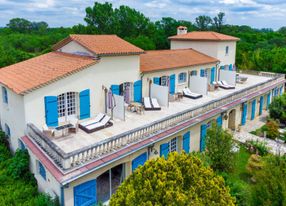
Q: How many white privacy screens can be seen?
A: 4